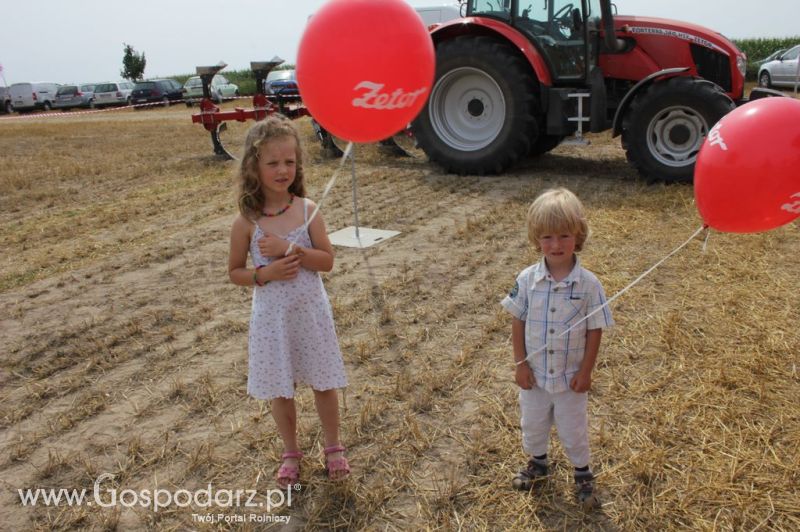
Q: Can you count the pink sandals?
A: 2